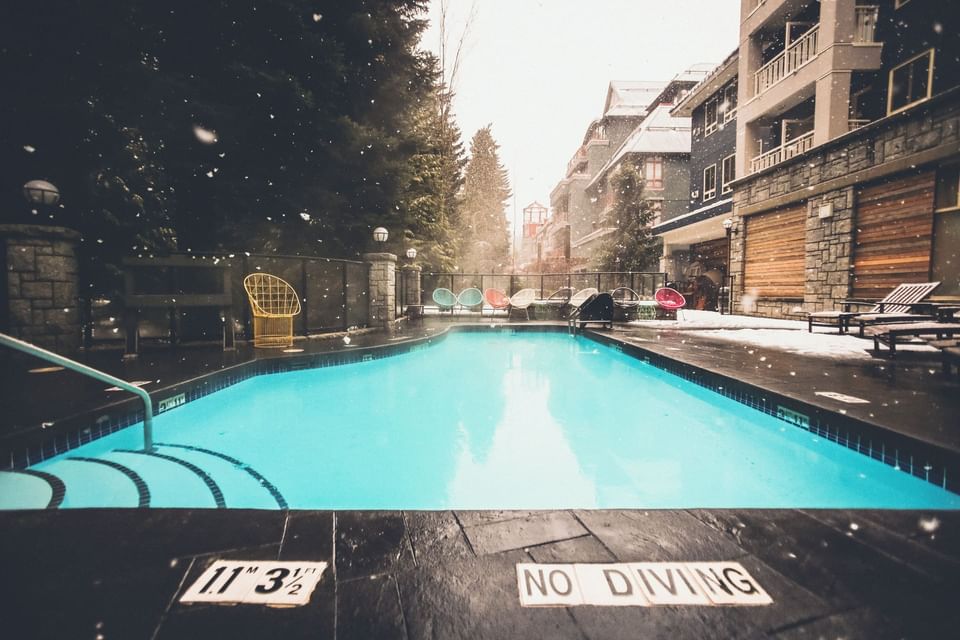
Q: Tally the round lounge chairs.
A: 9